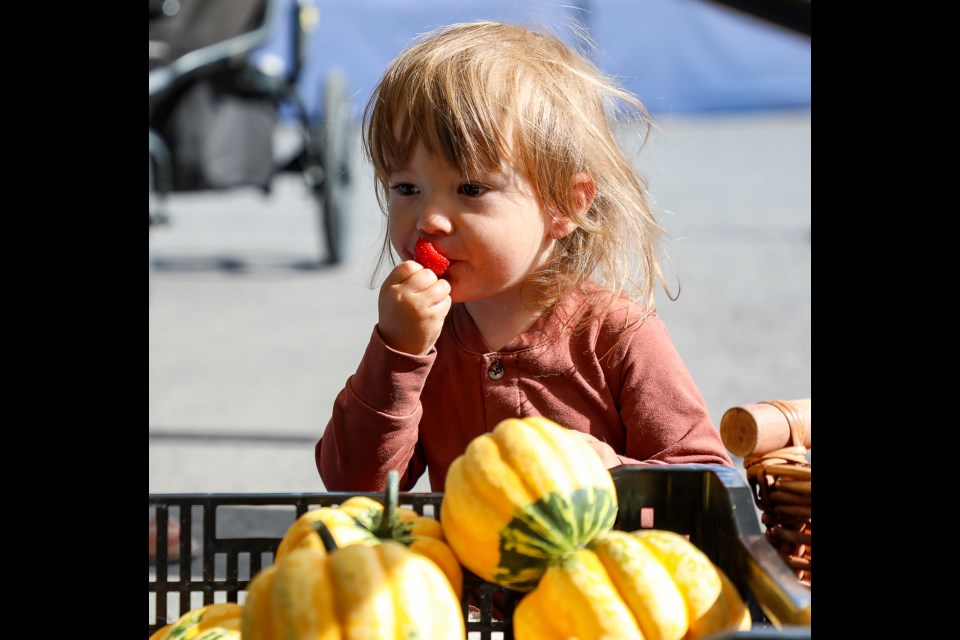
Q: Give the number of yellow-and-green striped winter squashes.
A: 5